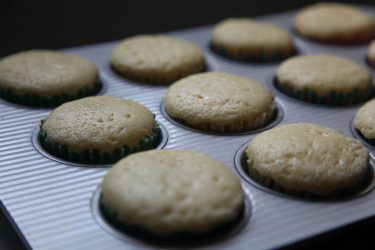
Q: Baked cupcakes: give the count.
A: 11